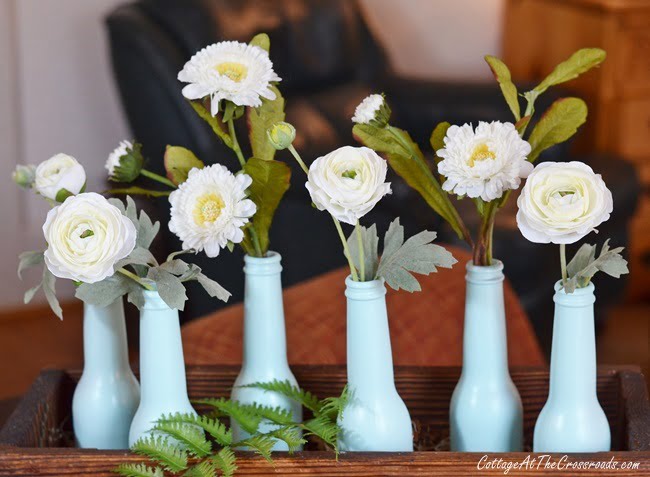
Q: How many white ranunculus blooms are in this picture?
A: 4